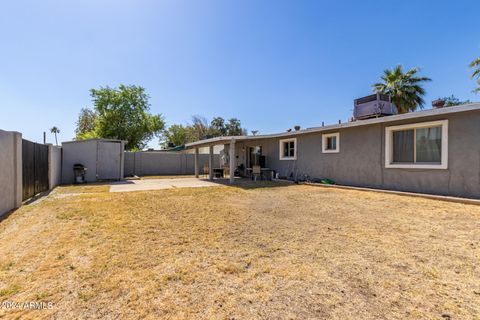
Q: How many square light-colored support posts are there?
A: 3